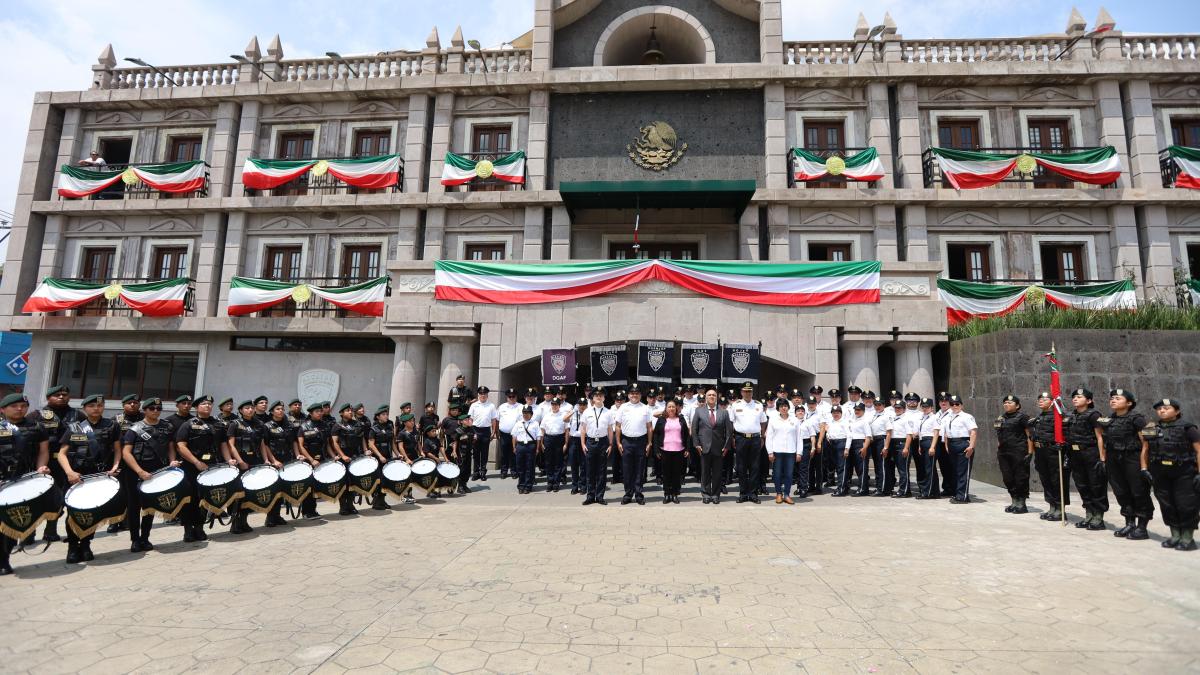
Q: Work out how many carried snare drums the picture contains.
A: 11